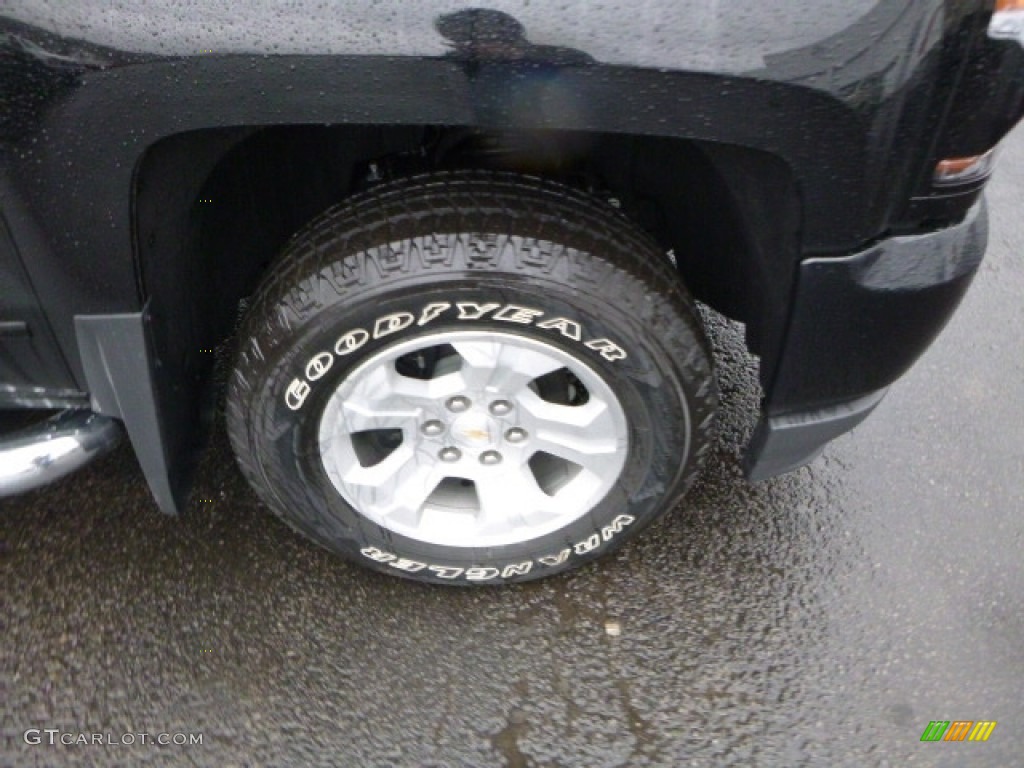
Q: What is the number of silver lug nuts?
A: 6